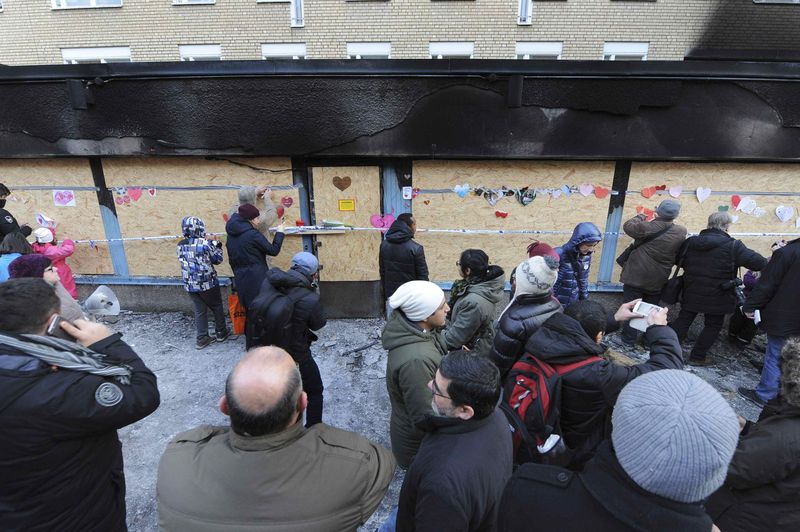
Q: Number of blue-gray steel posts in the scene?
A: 4